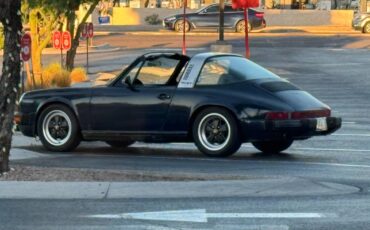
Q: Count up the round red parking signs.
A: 5